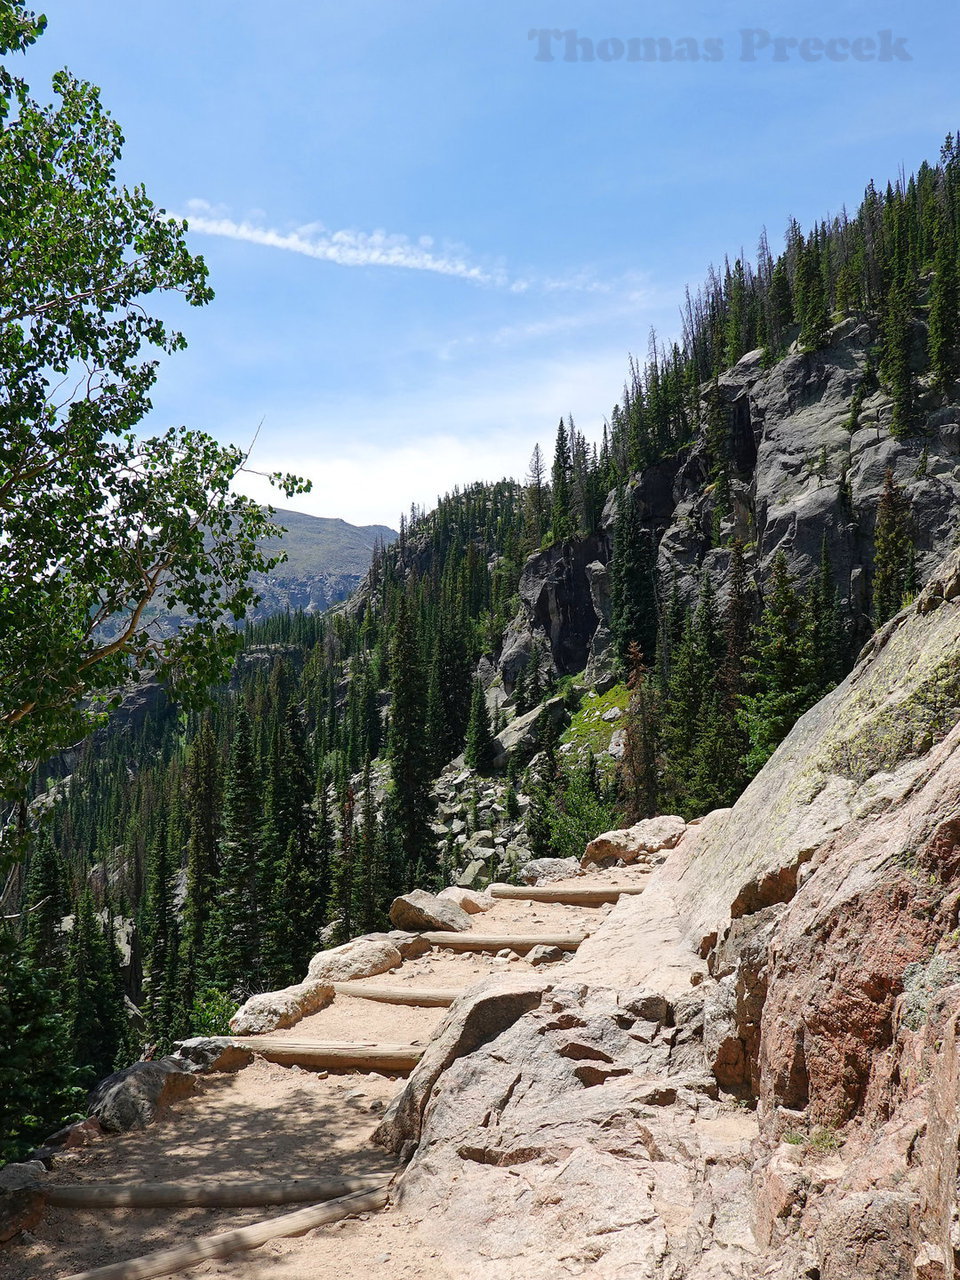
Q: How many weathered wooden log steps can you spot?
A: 6